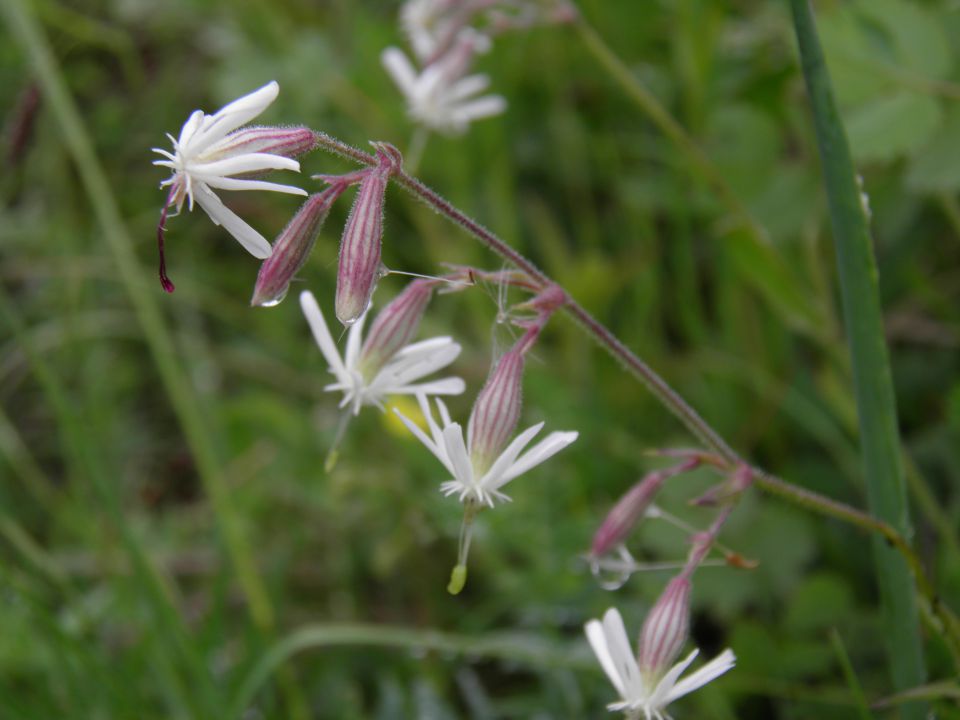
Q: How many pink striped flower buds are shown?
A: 3